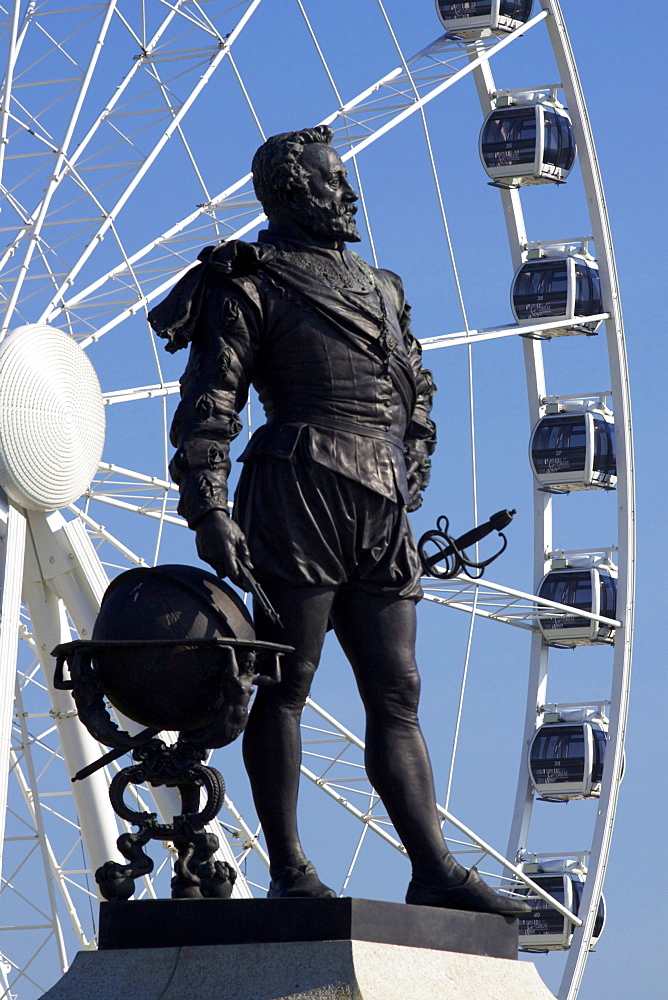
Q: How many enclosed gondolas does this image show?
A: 7